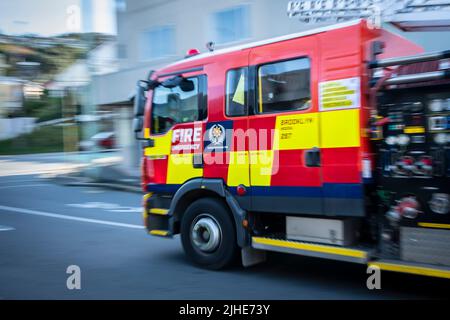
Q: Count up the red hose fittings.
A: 3